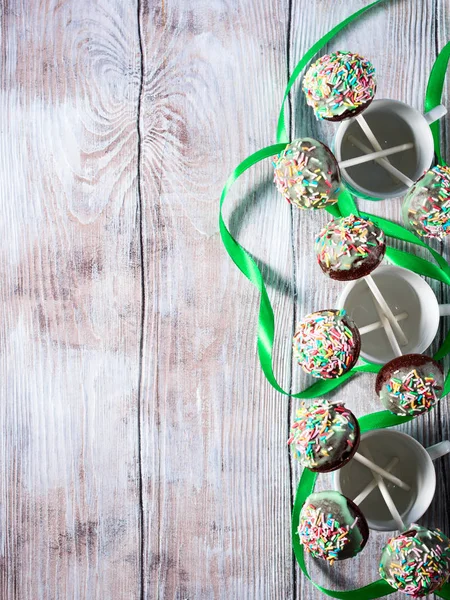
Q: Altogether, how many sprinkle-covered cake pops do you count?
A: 9